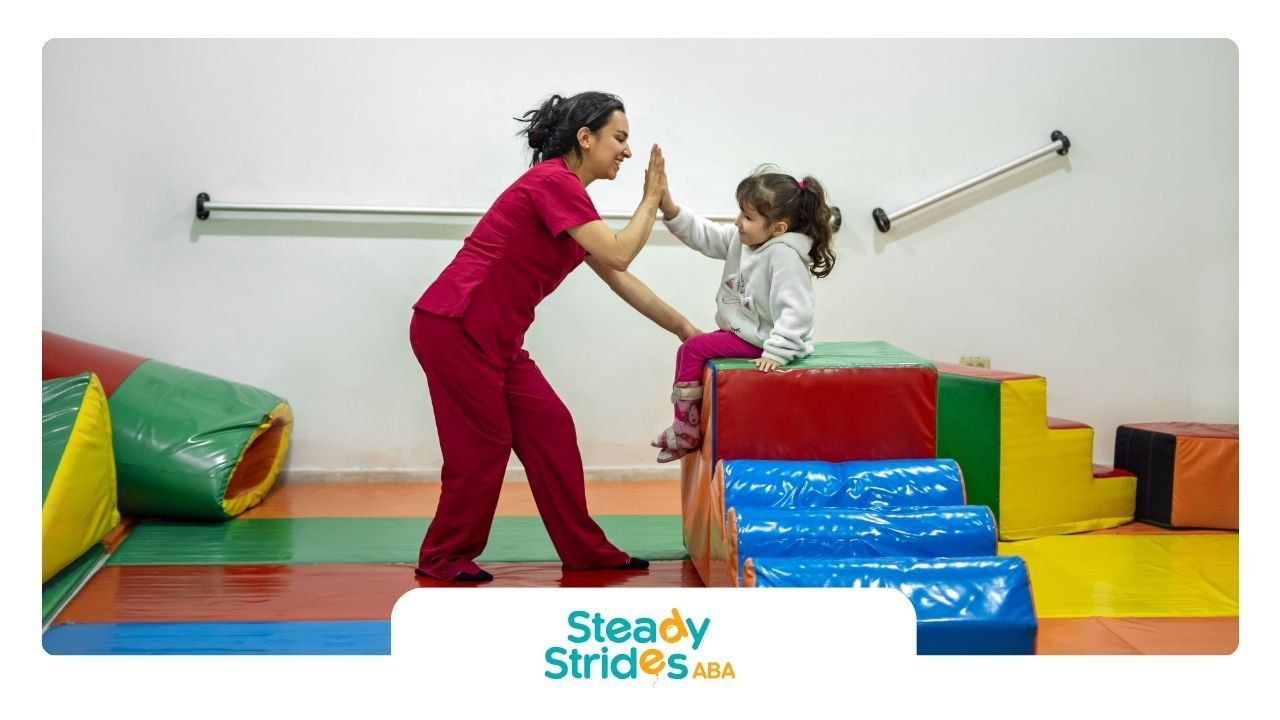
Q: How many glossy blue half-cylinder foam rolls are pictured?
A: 3